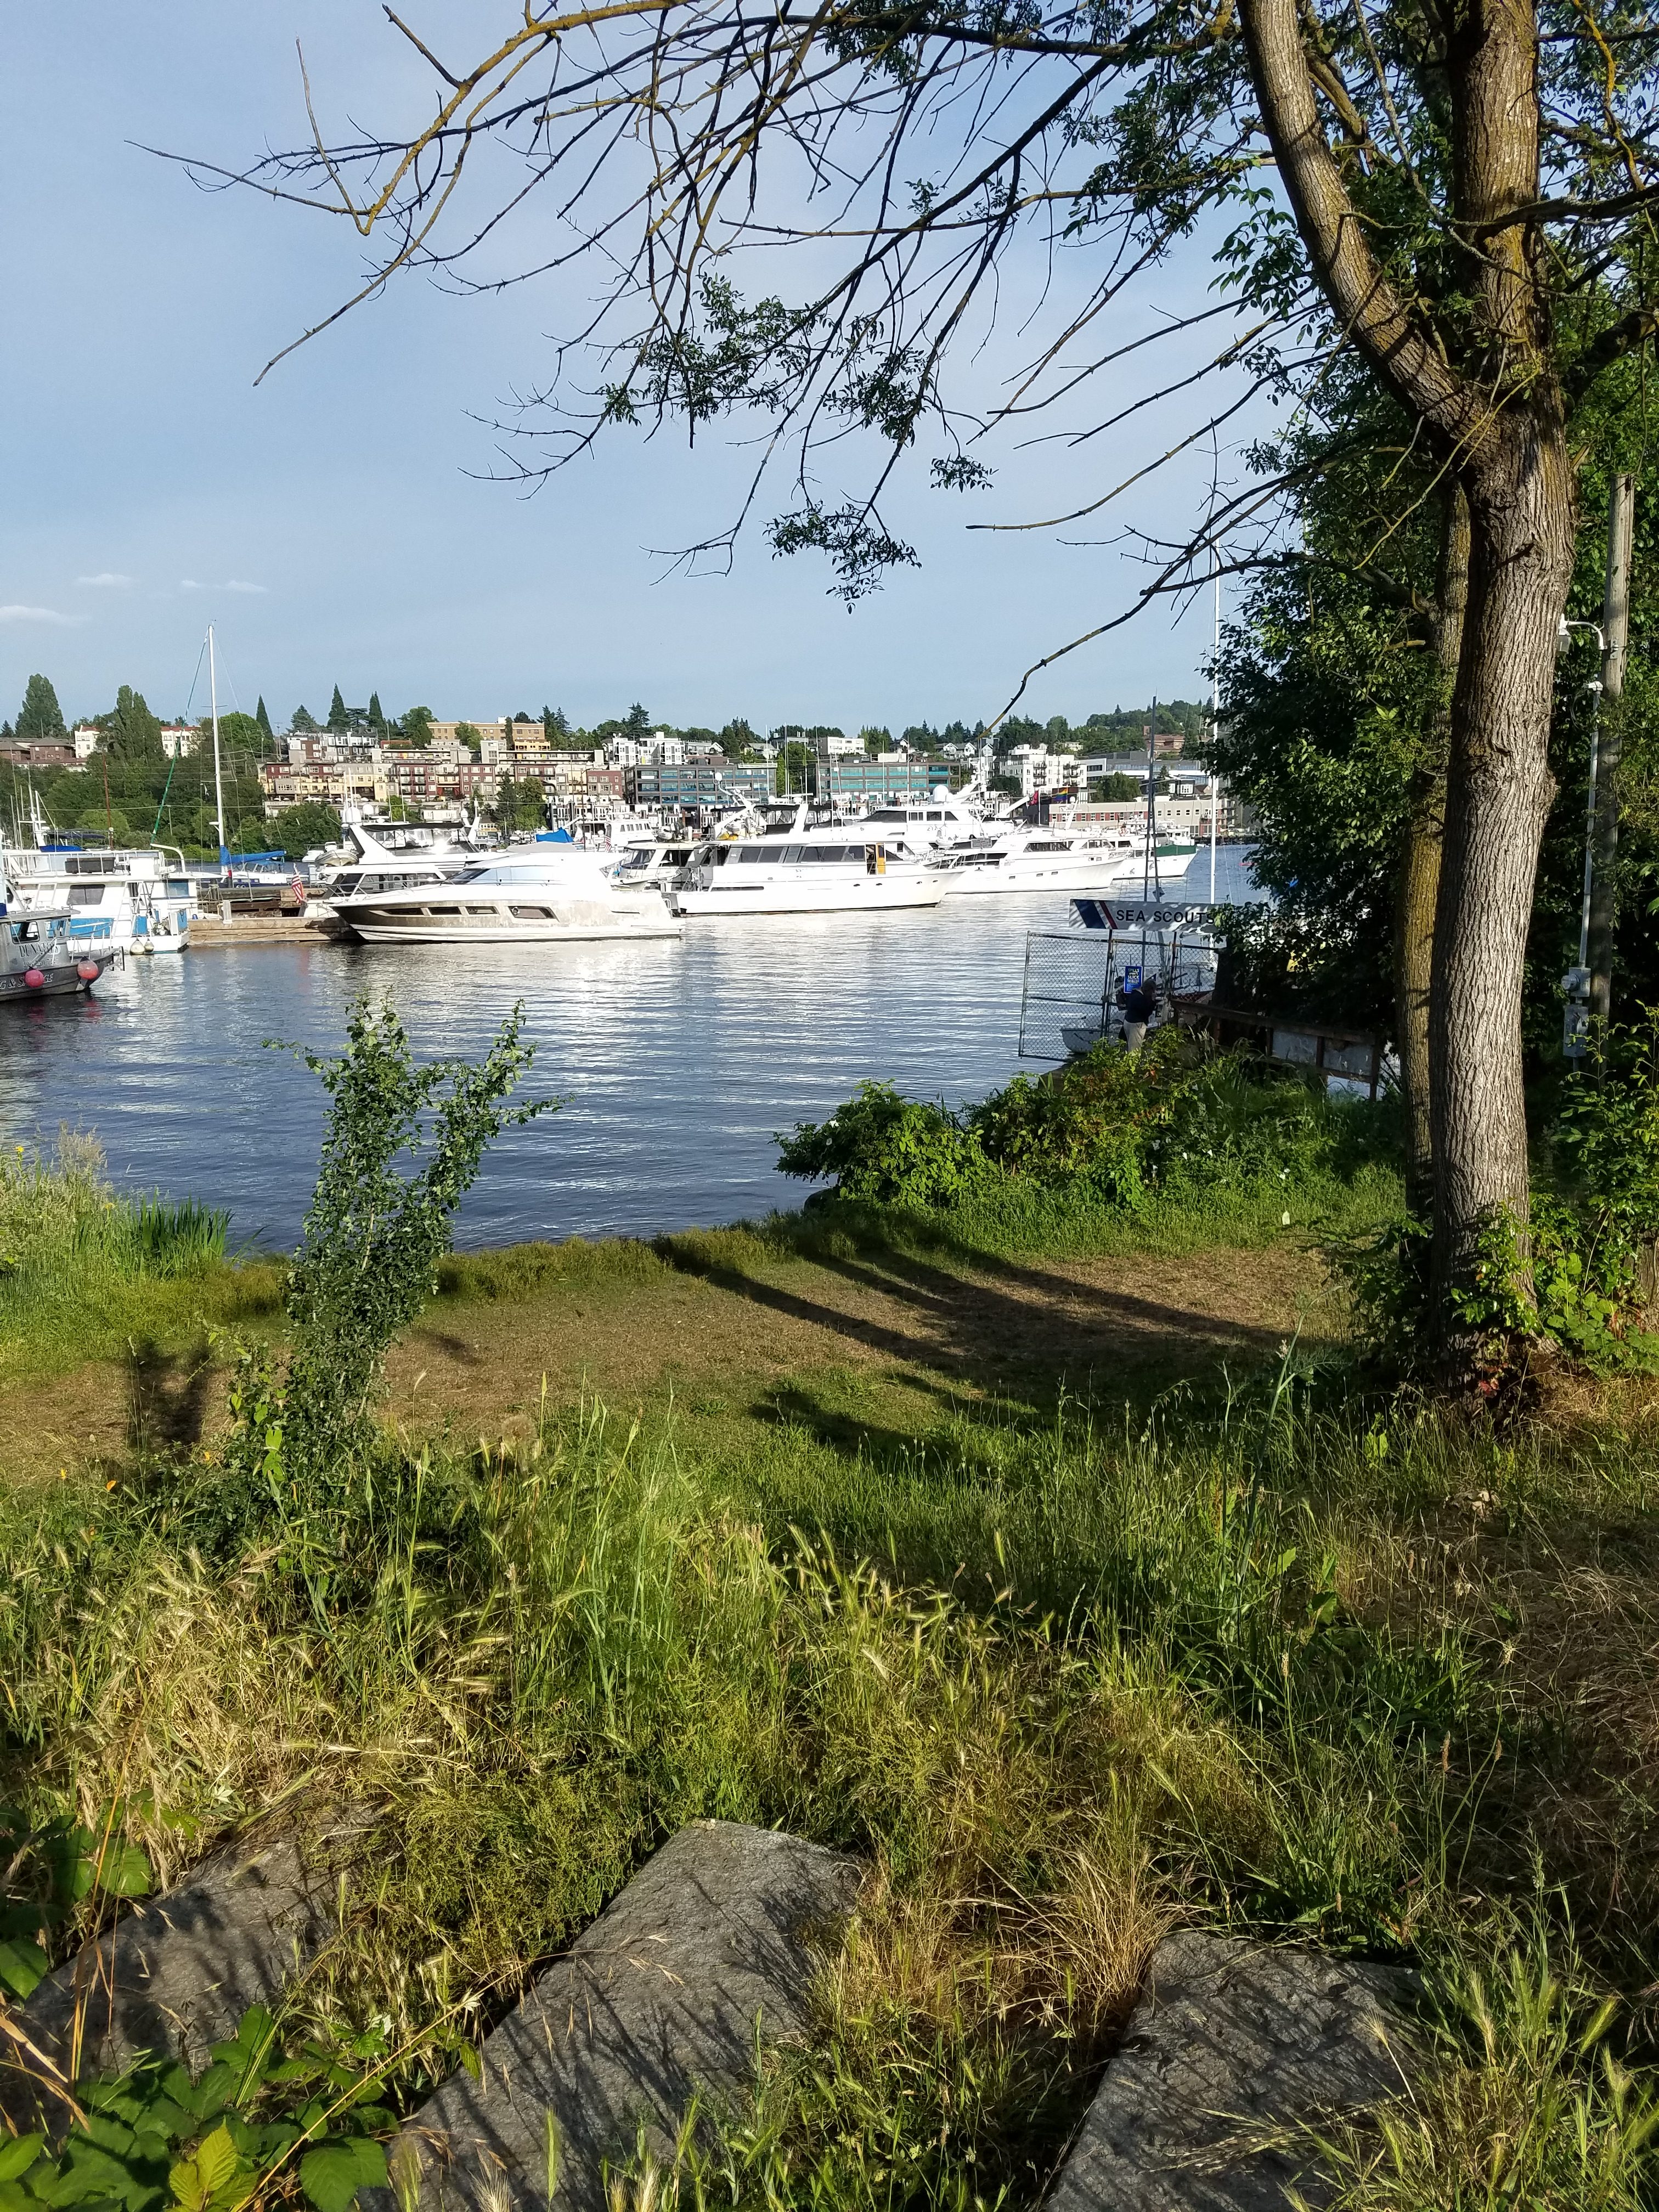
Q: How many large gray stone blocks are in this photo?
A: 3